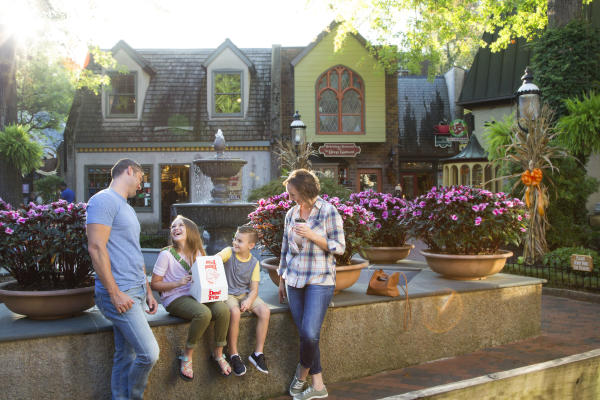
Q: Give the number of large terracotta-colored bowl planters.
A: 4